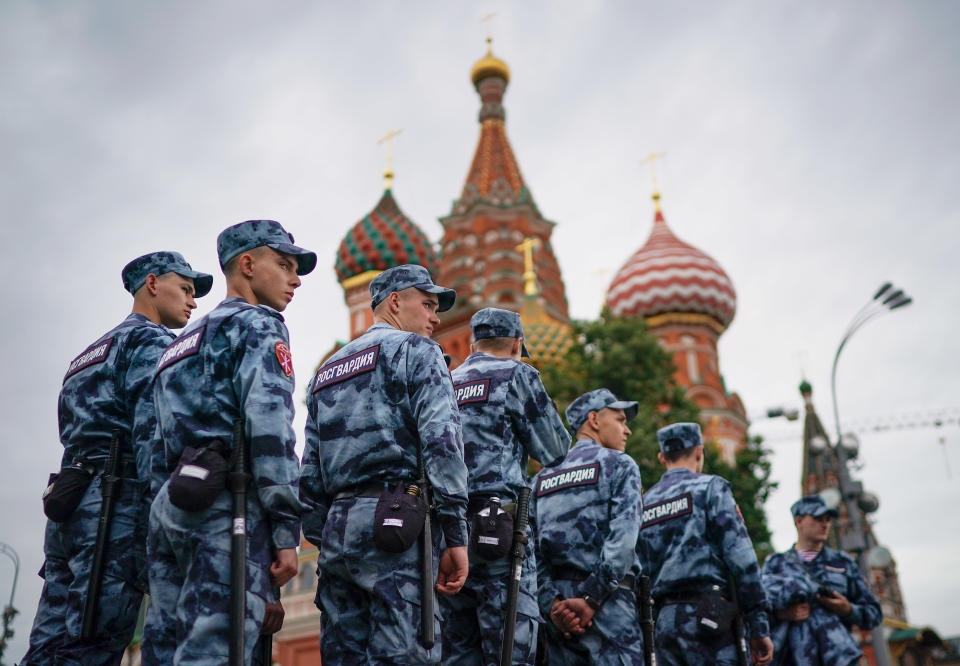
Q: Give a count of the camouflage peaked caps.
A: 7